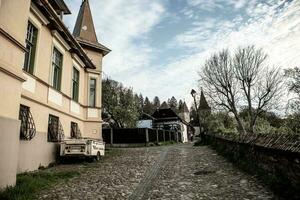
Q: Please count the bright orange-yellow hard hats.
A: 0